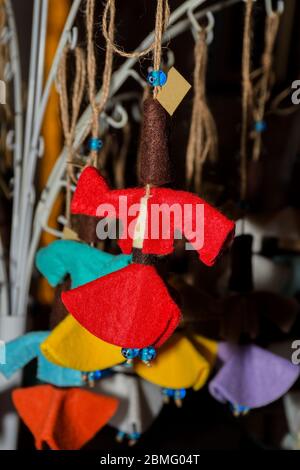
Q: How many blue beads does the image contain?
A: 13